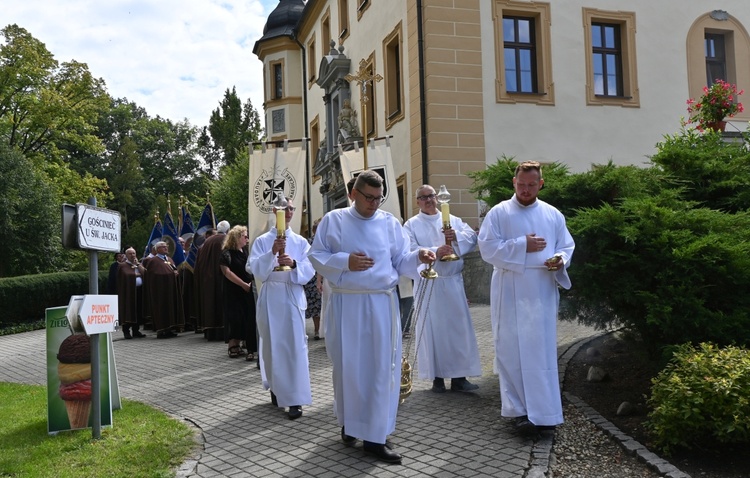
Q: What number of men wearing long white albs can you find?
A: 4